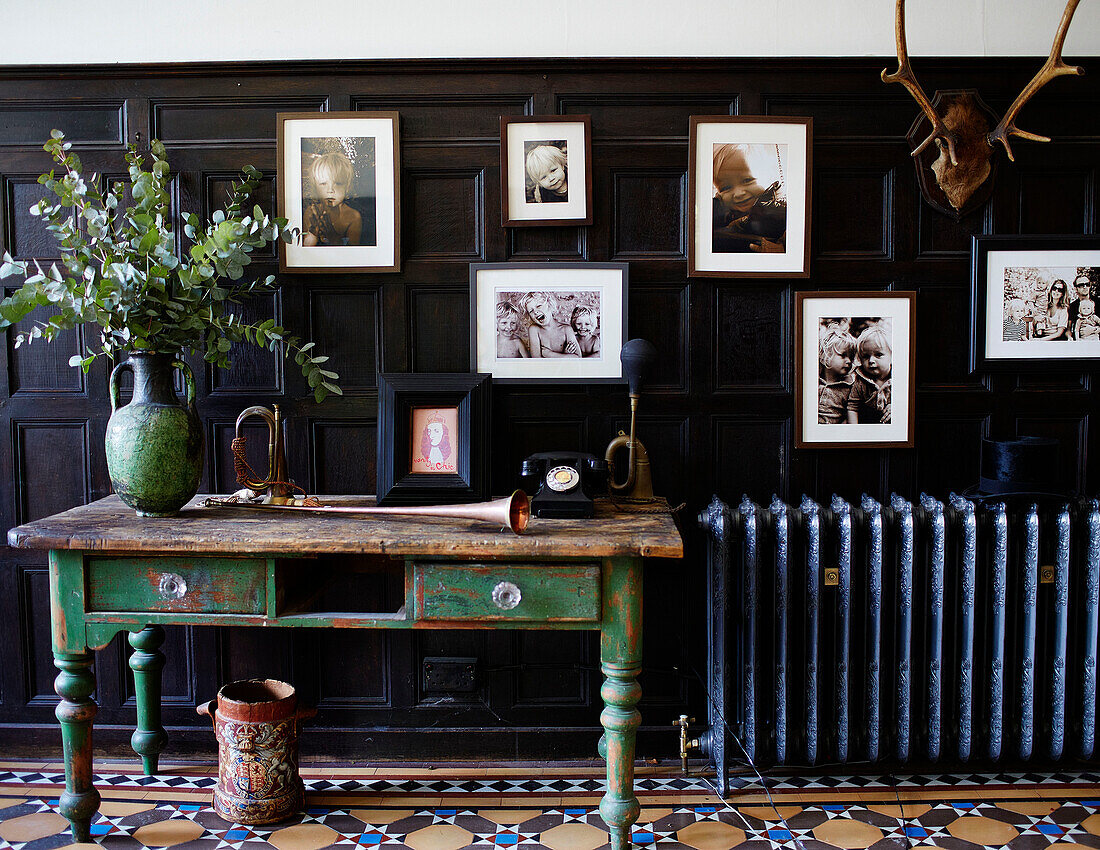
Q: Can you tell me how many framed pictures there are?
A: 7